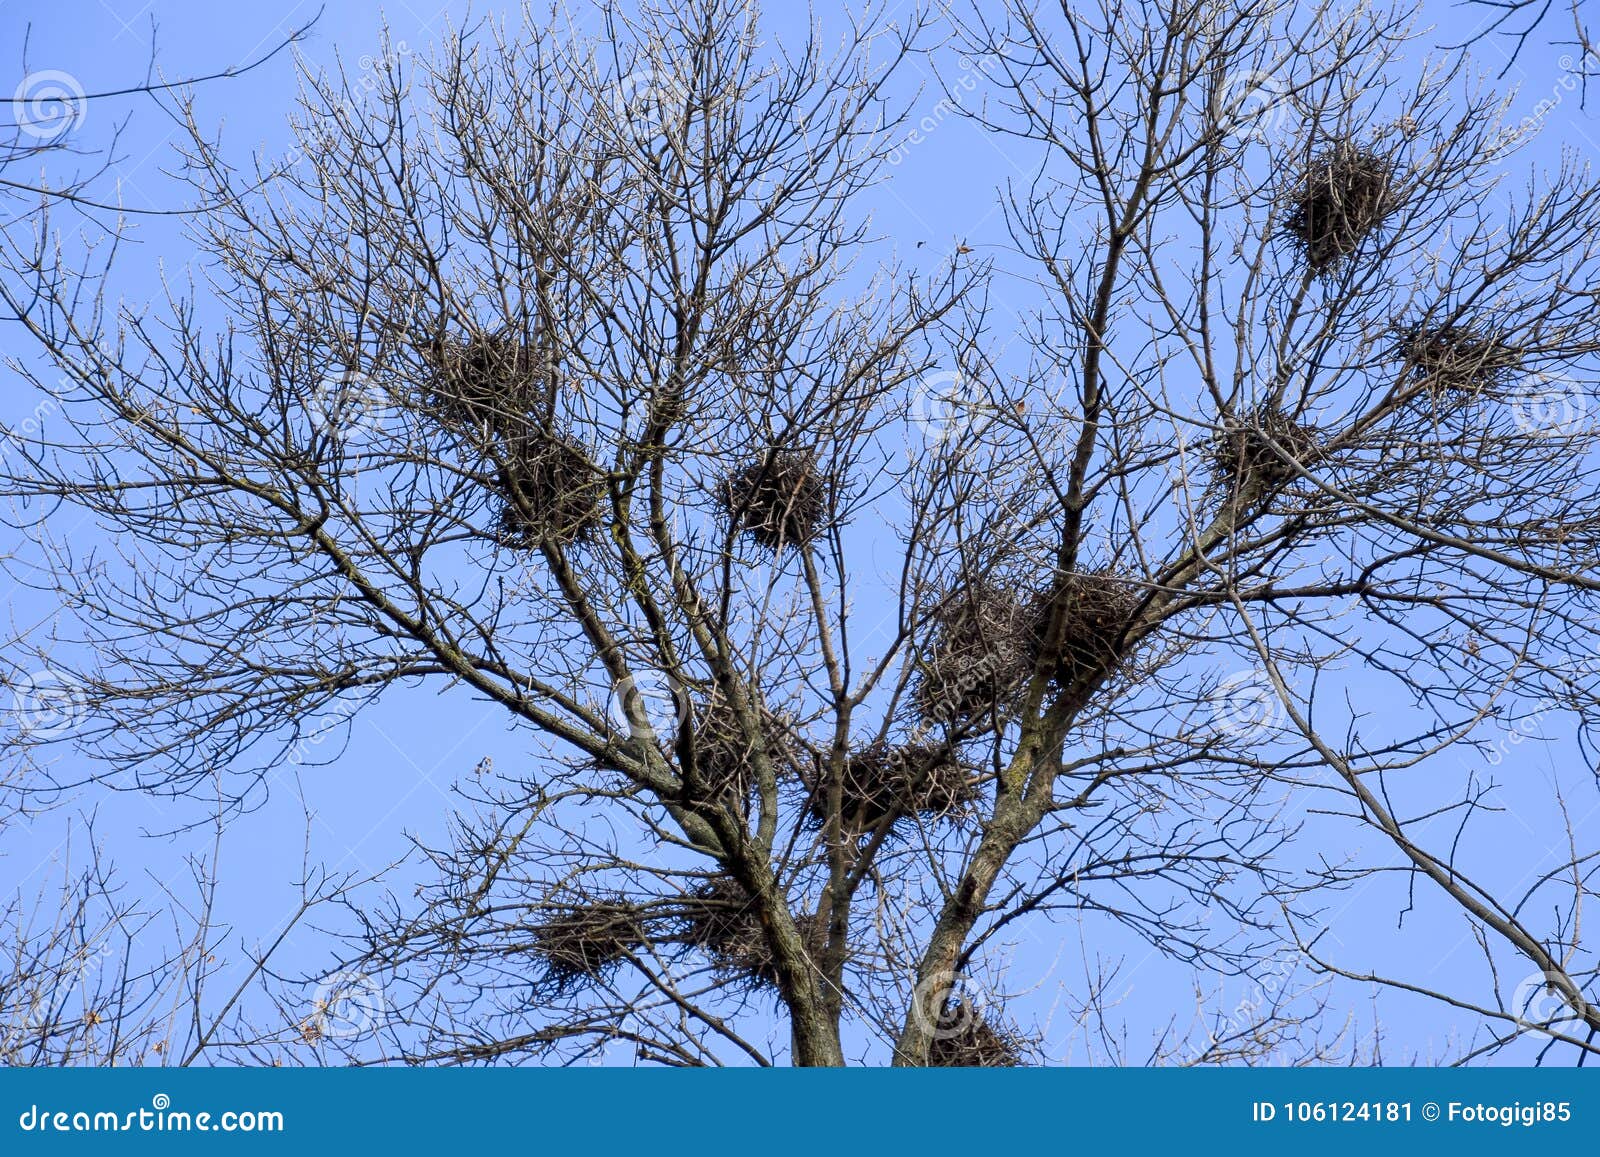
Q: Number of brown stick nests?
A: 13